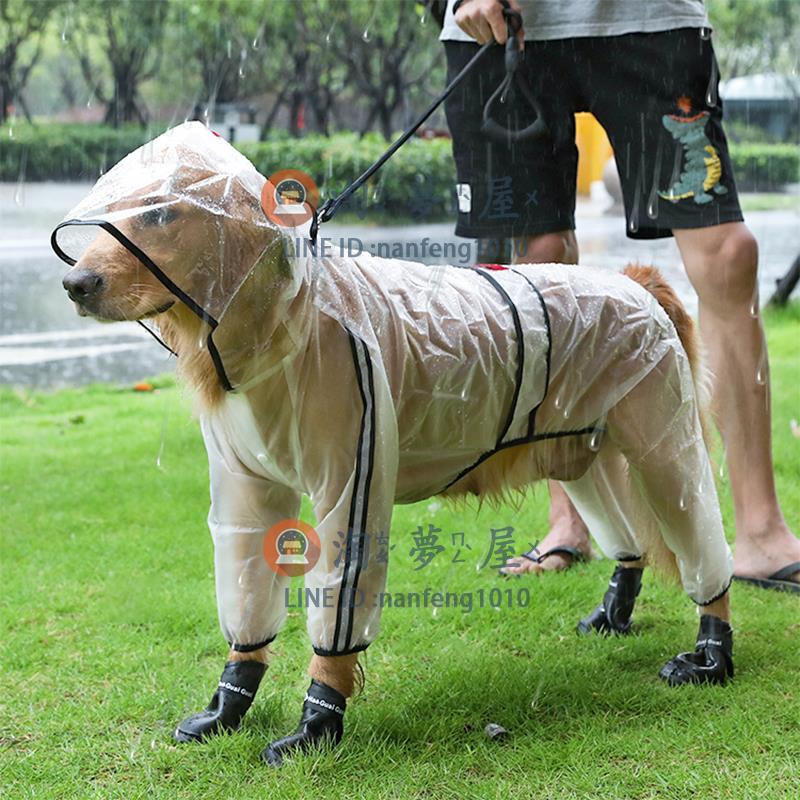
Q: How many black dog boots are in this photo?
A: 4